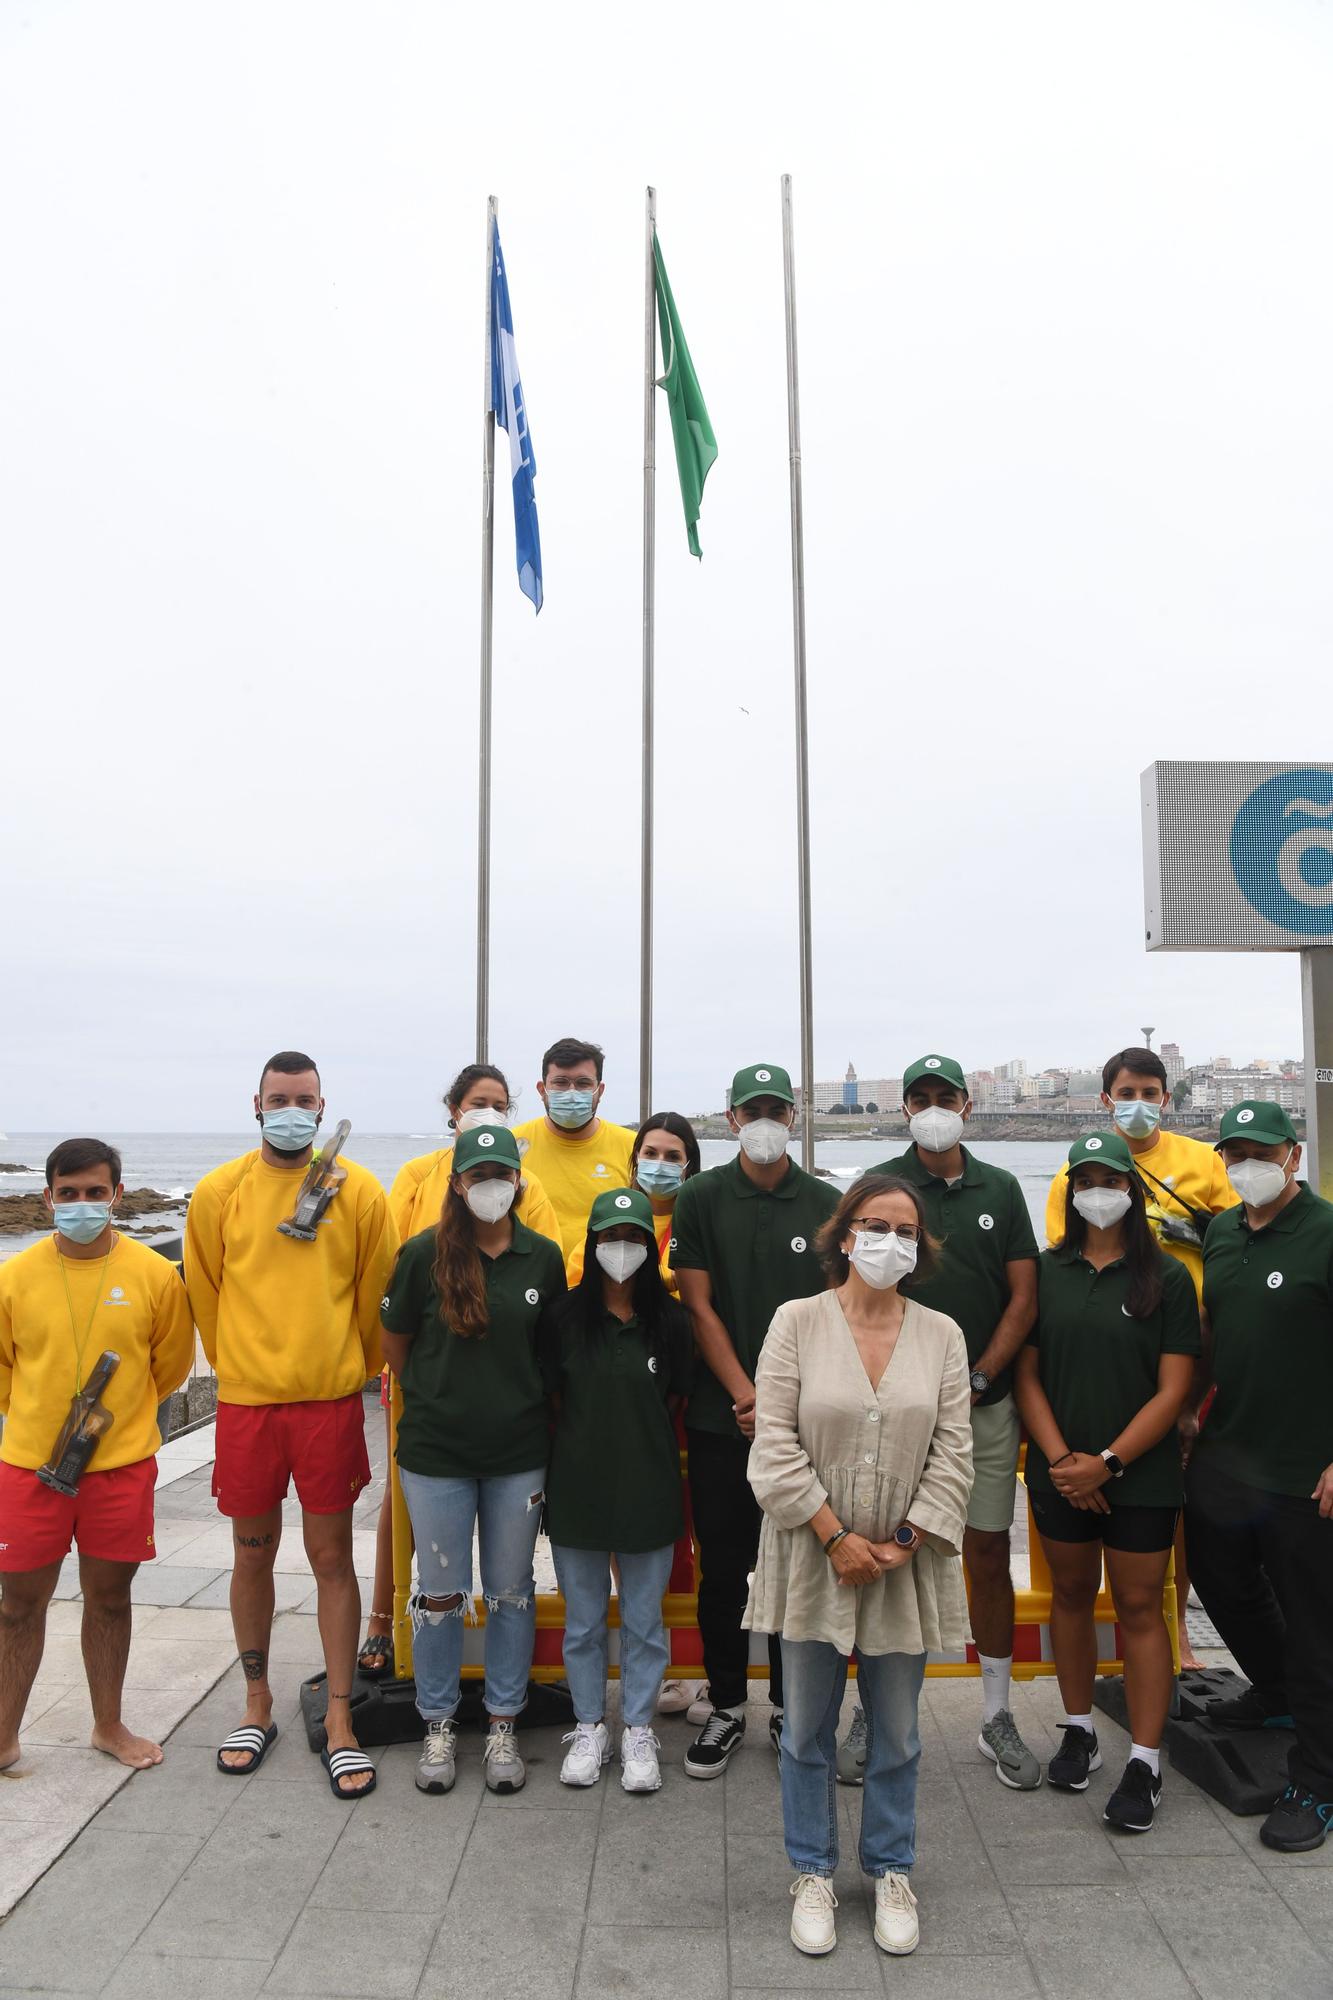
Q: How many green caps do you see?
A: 6